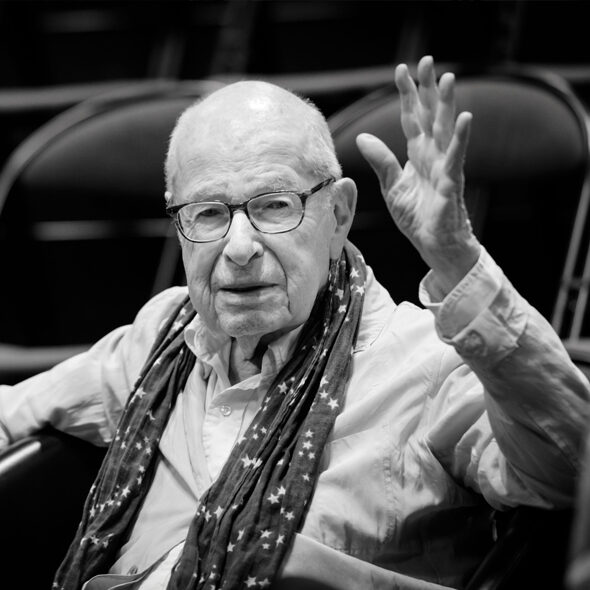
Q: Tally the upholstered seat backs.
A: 2